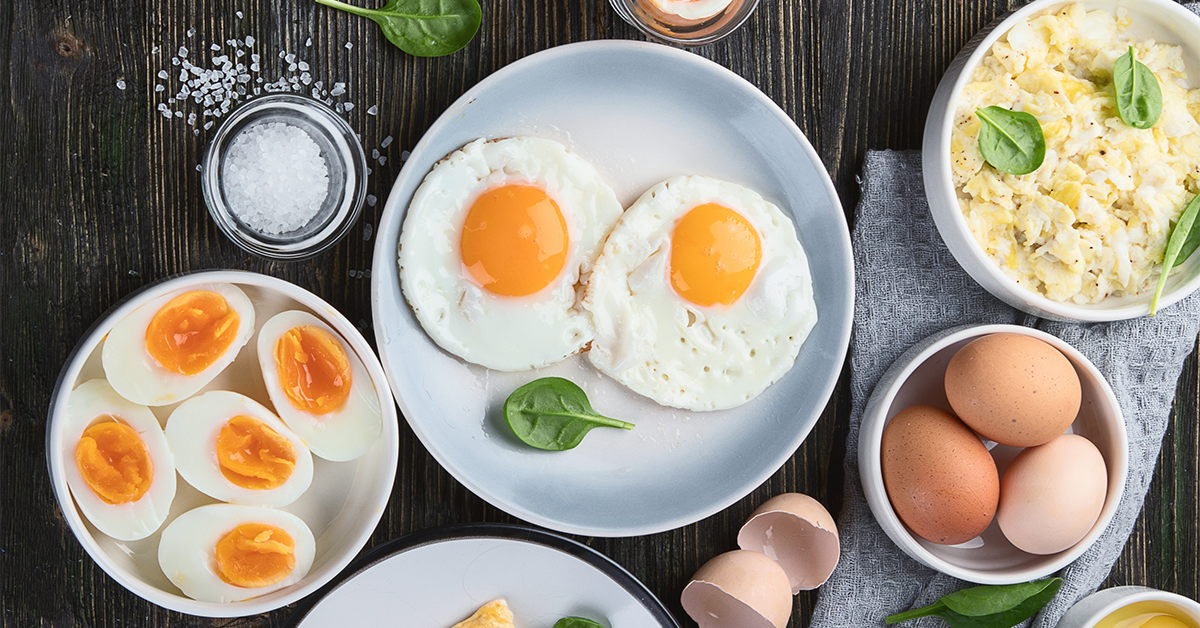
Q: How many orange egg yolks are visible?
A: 7